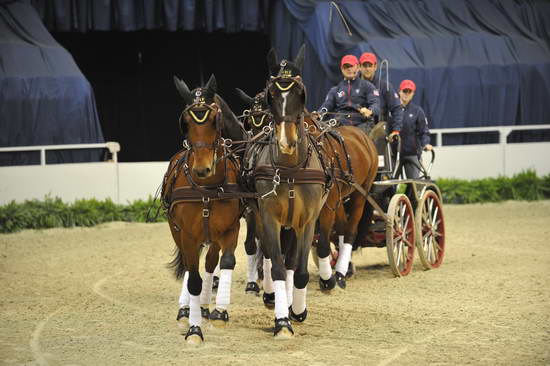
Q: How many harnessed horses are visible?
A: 4